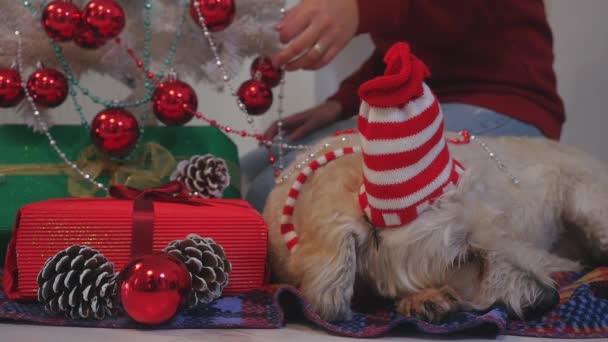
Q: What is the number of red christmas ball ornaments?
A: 11